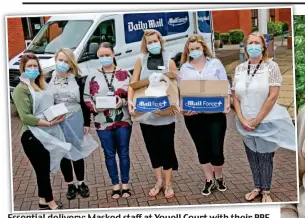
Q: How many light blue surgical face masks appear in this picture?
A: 6